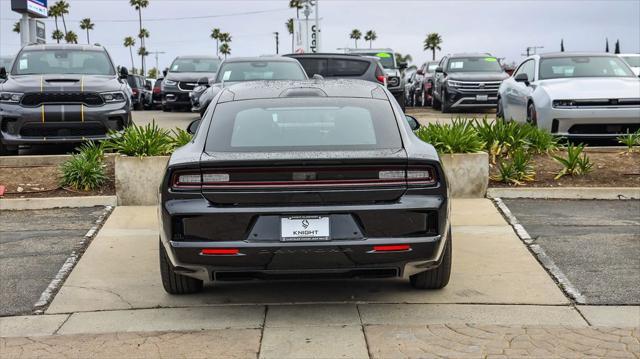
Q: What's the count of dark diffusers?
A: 1